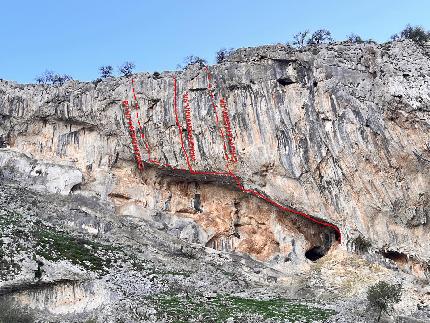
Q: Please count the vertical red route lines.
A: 3